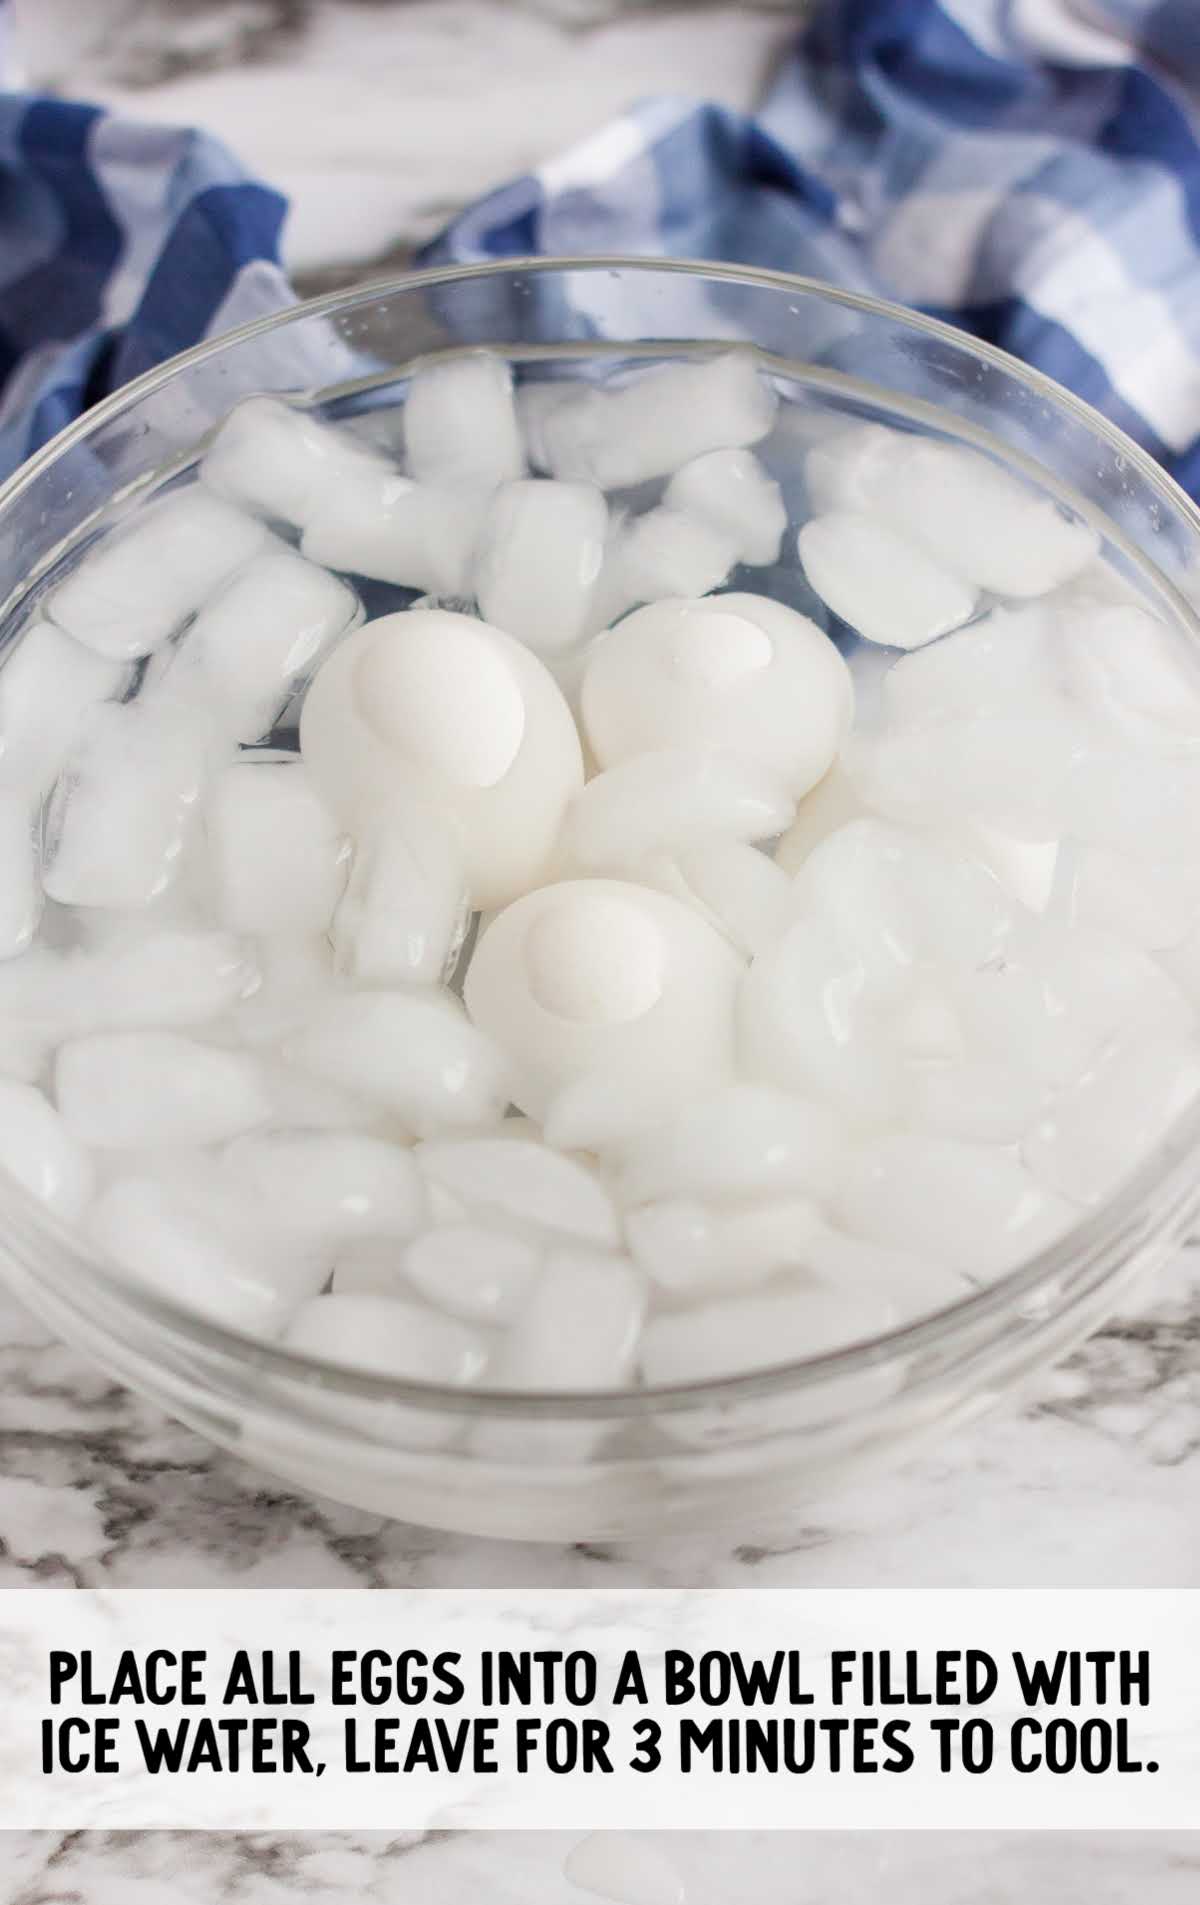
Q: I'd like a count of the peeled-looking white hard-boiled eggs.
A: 3